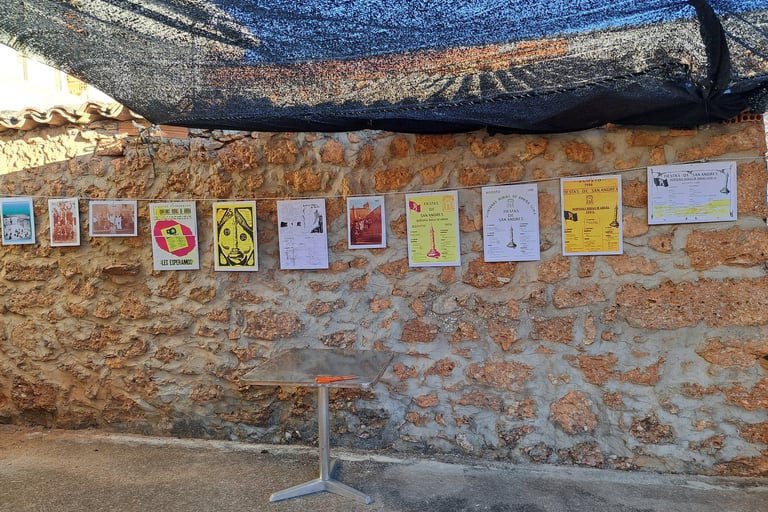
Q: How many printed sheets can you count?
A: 11